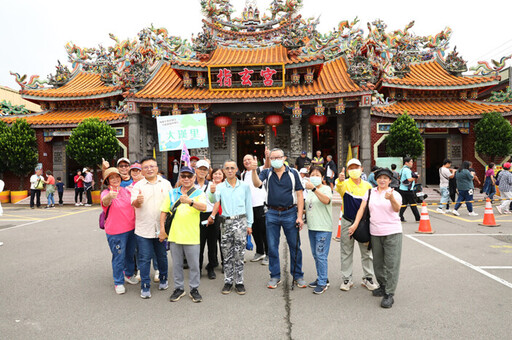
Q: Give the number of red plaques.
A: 1